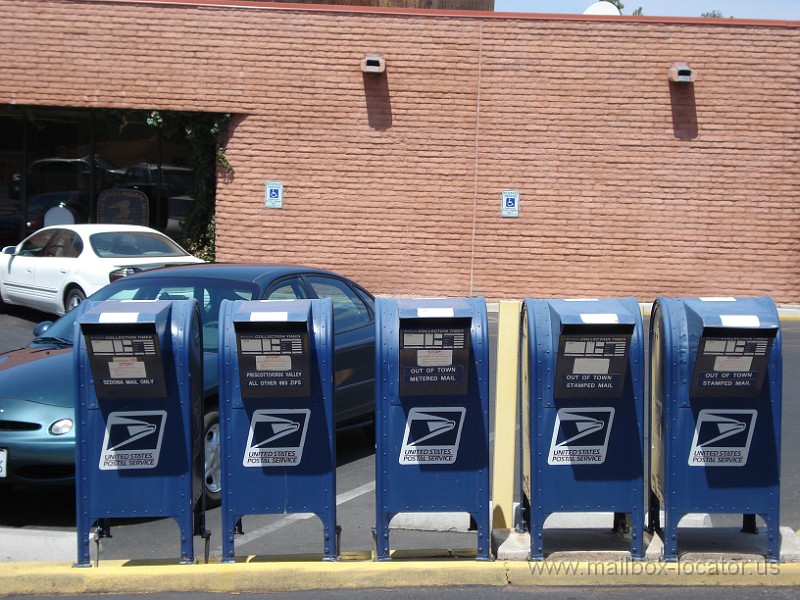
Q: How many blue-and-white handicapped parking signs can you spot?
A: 2